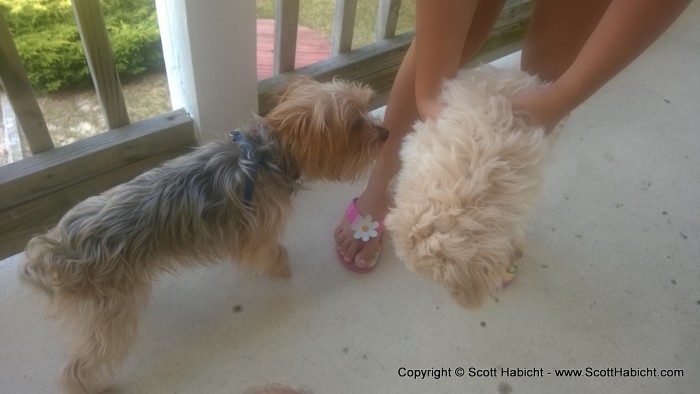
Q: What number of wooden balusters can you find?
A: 5